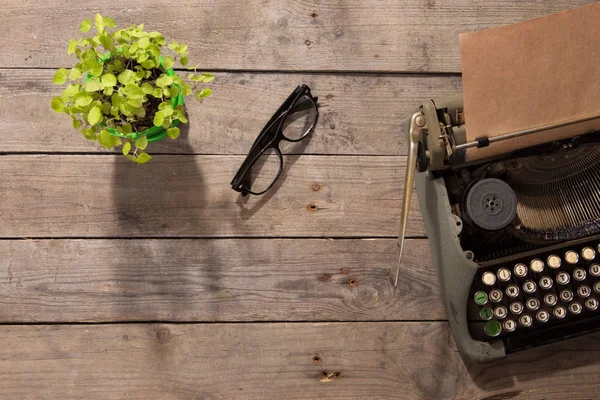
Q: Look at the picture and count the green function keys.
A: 3